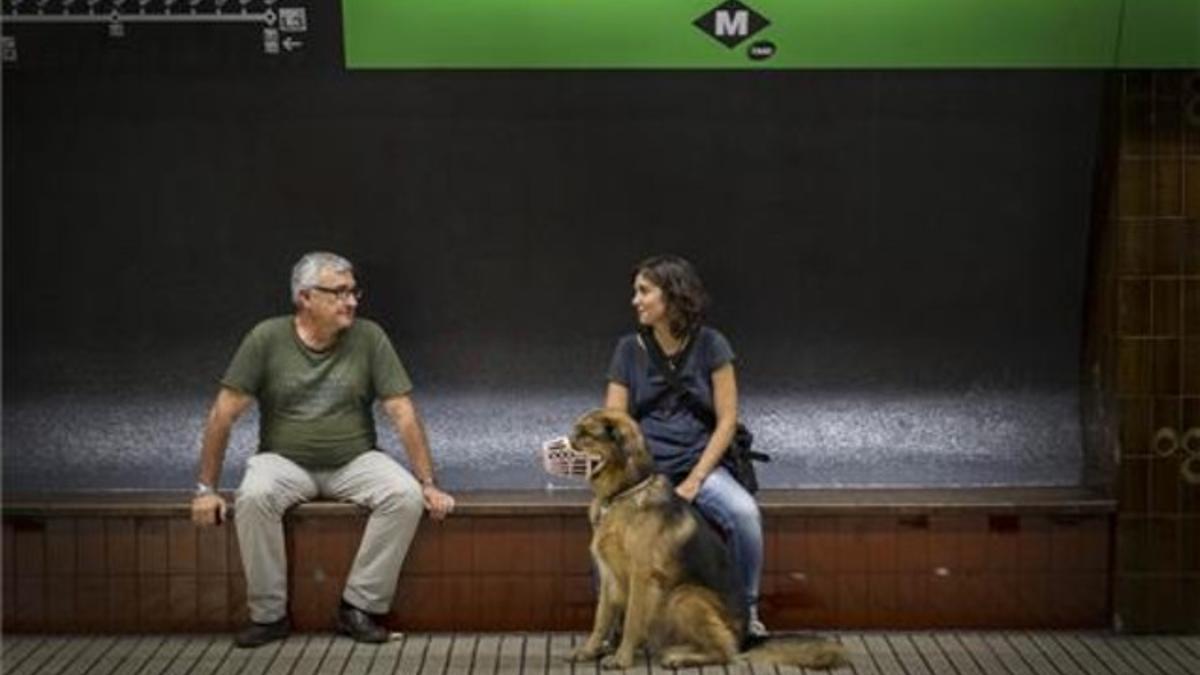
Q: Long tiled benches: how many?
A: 1